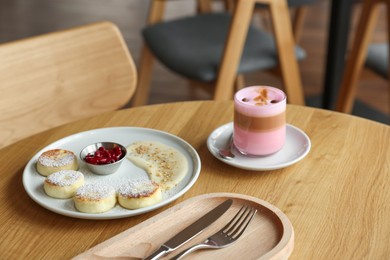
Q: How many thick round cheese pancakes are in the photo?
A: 4